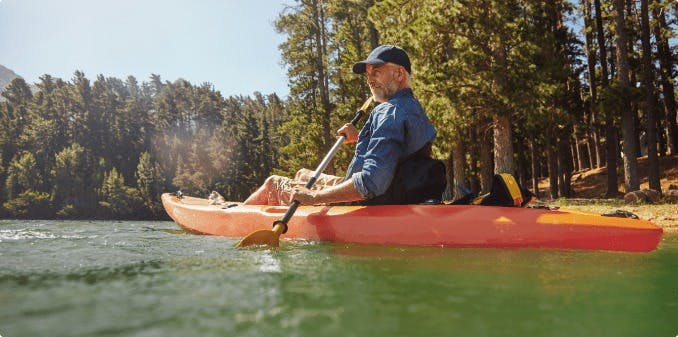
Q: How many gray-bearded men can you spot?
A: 1